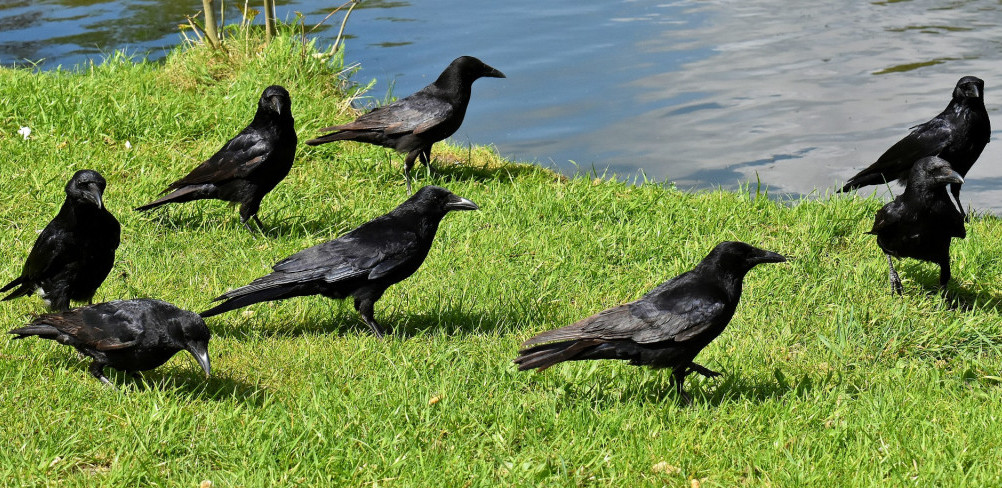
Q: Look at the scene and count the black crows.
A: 8